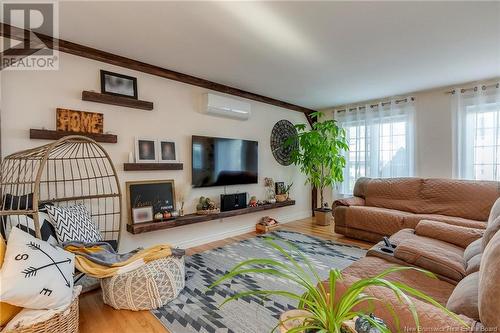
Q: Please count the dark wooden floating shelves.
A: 4